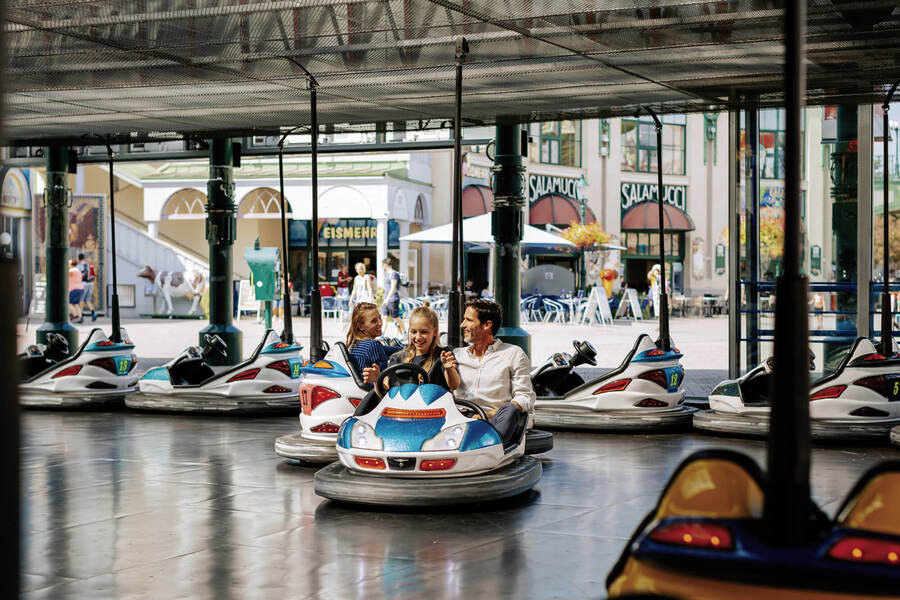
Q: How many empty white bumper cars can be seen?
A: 4